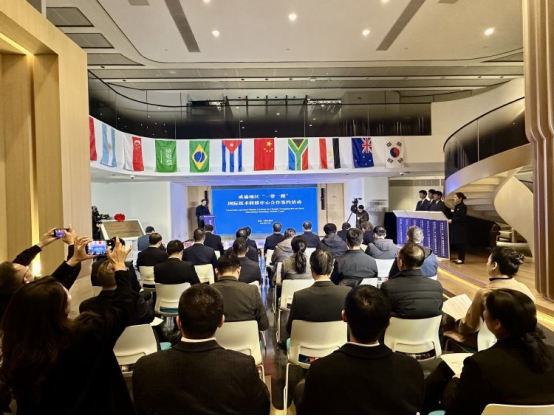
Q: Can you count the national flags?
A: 11